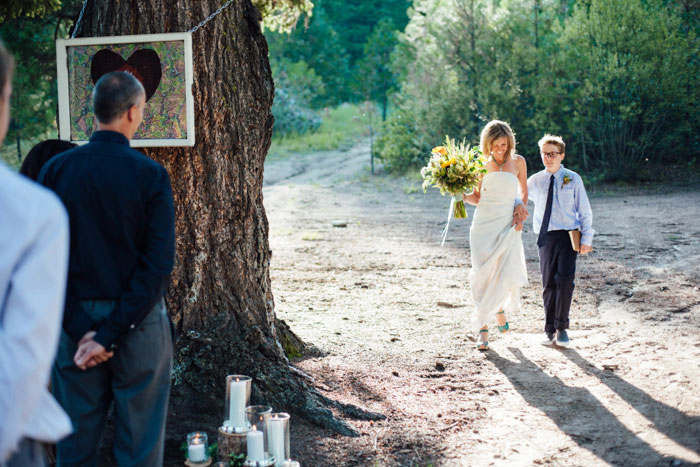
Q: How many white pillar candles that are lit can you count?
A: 4